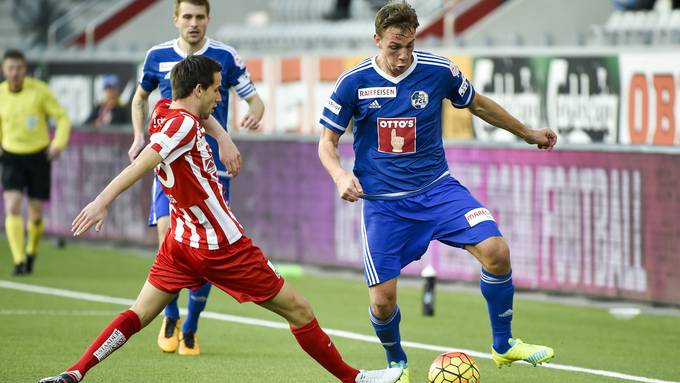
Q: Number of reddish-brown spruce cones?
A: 0